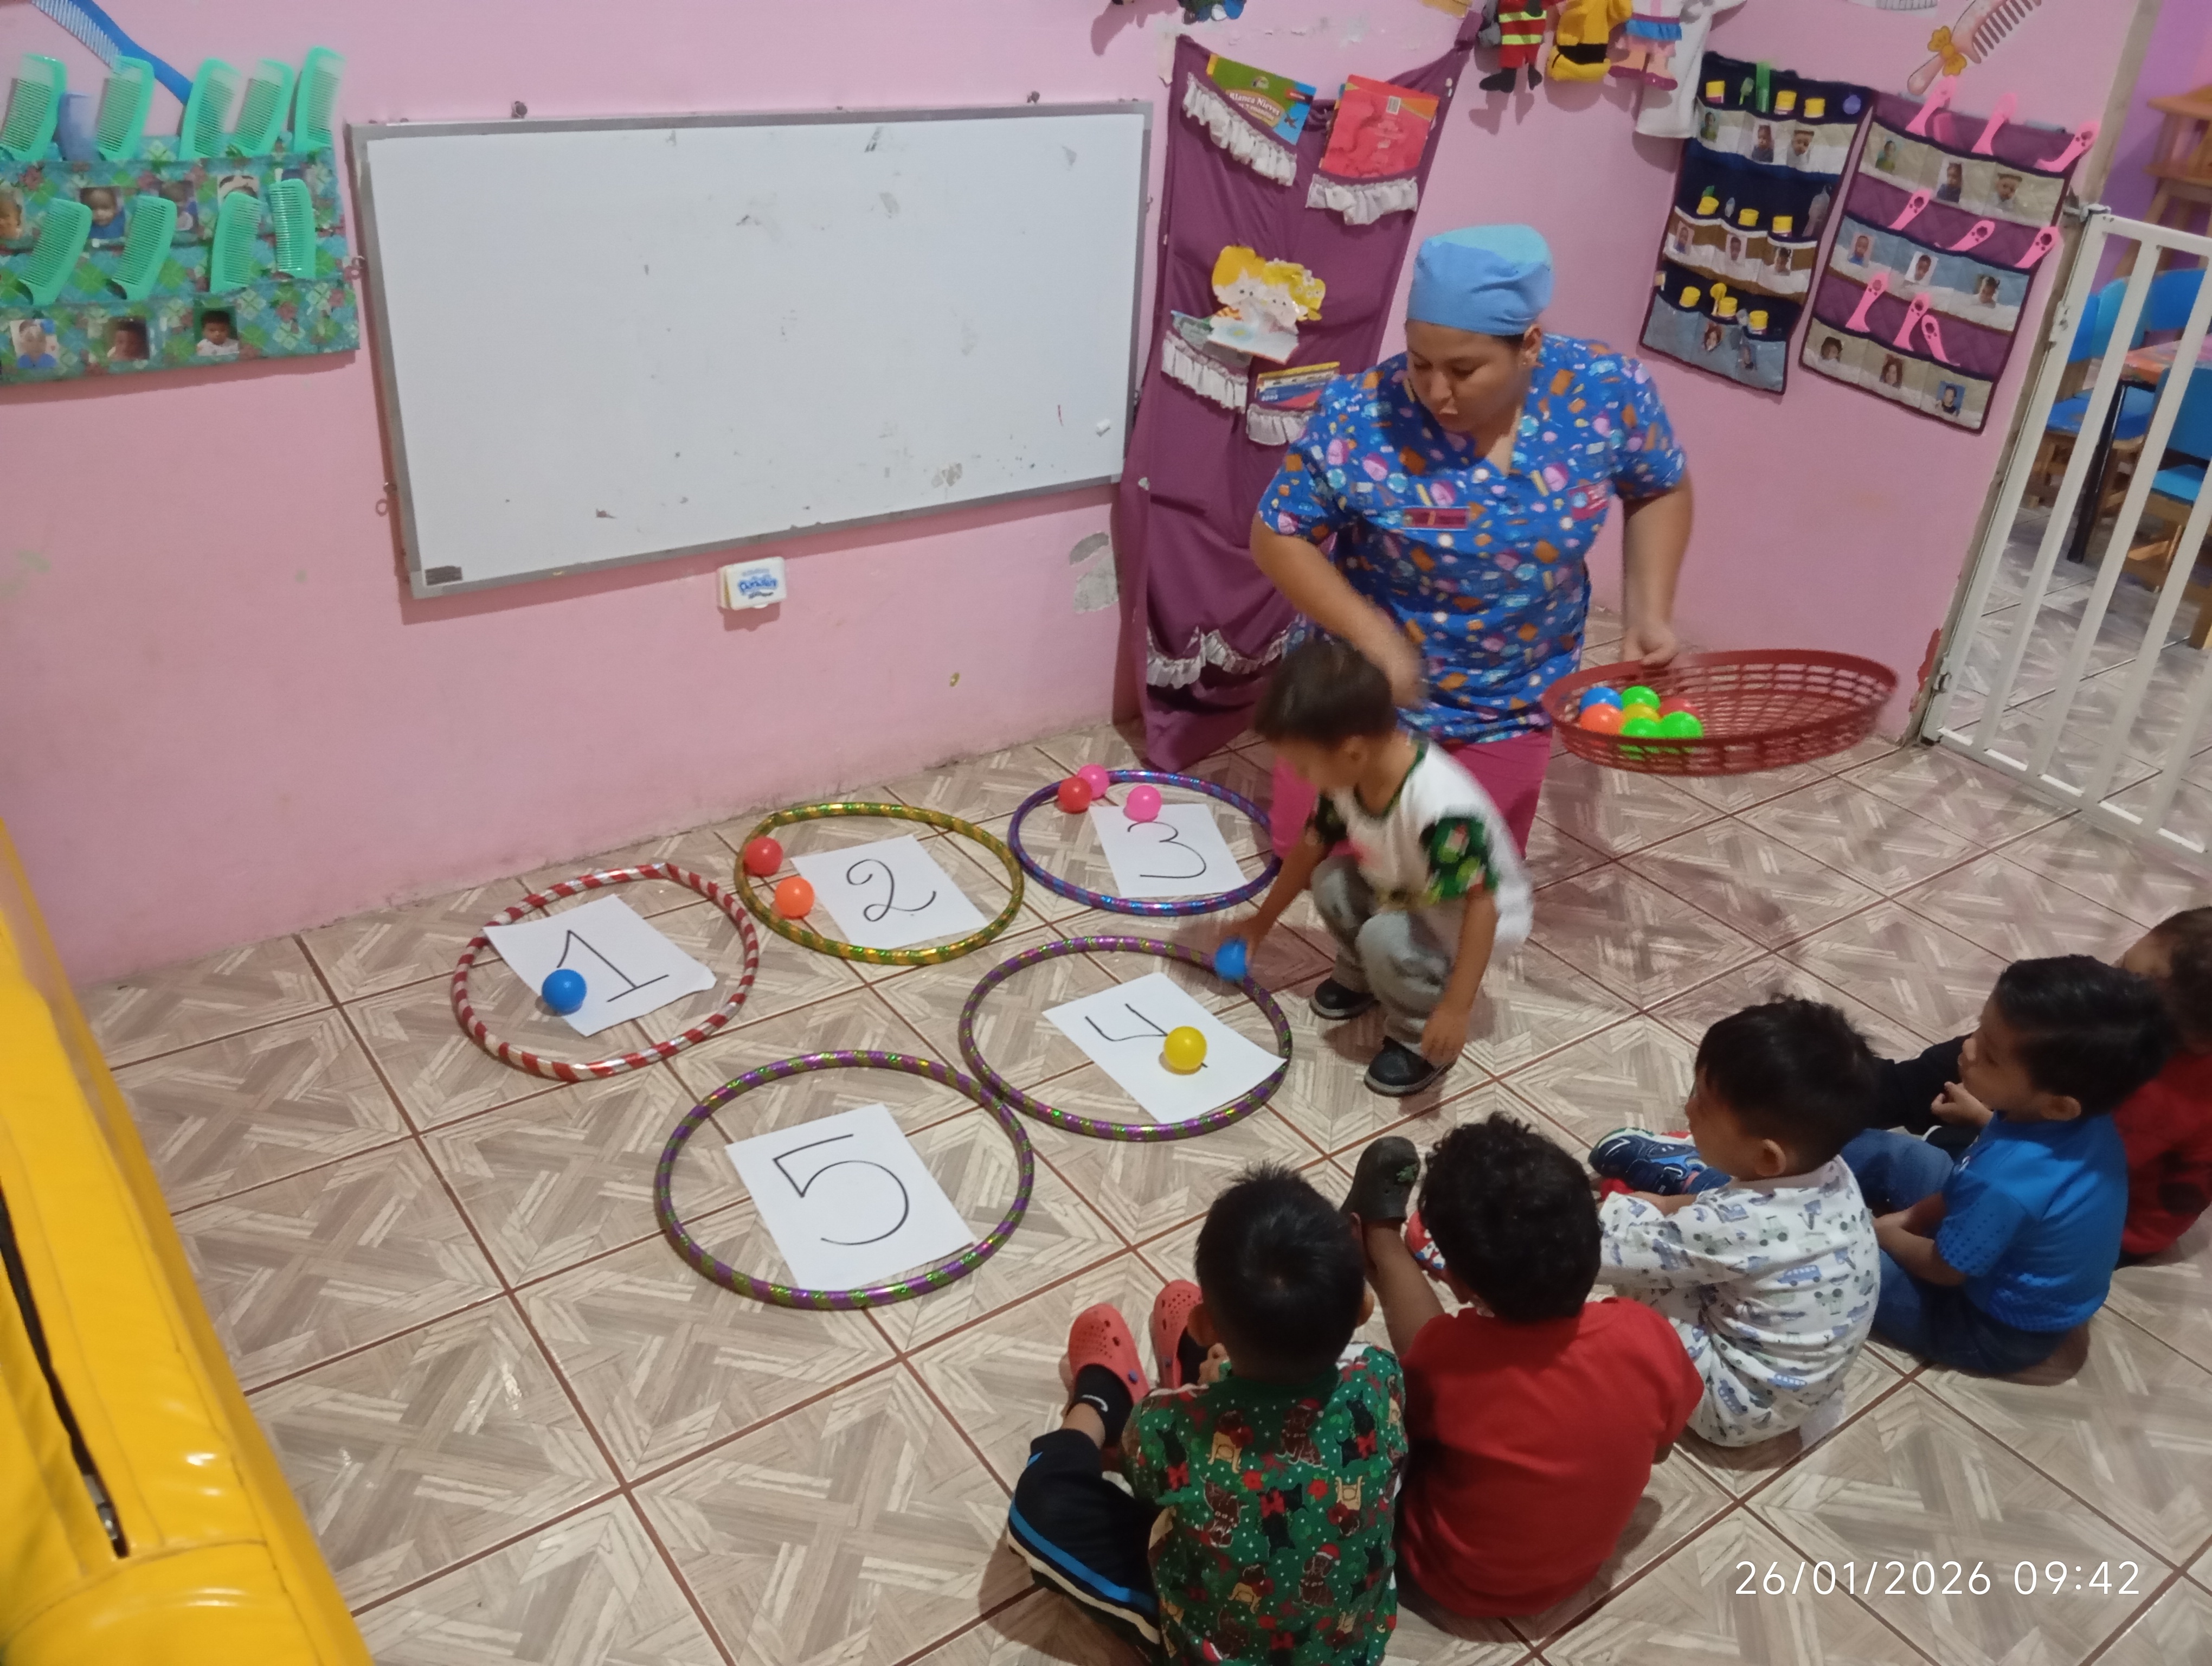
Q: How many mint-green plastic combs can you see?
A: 9